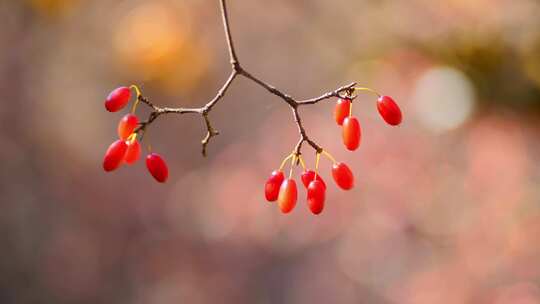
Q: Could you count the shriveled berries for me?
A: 0